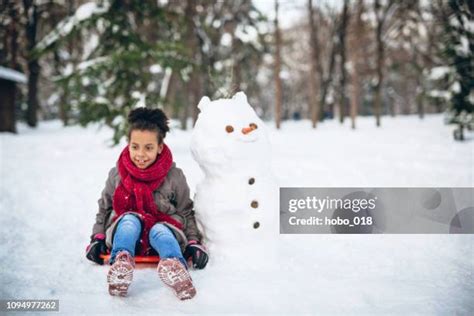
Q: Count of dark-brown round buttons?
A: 3